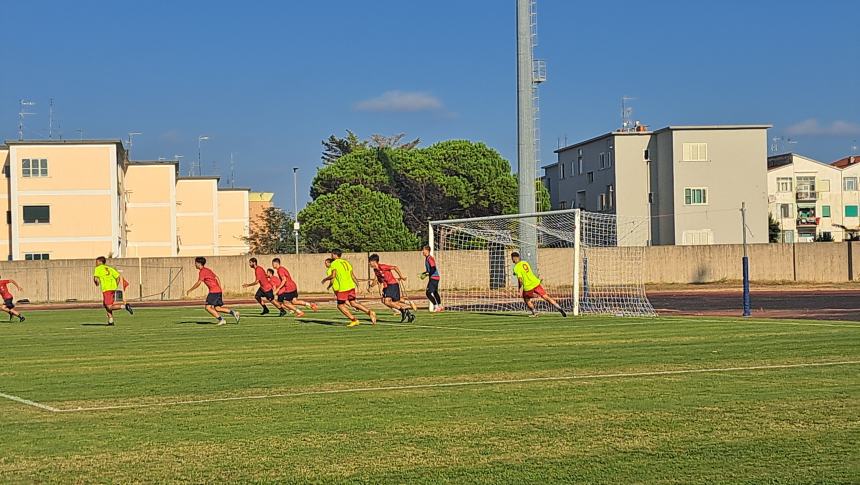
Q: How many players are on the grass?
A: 11